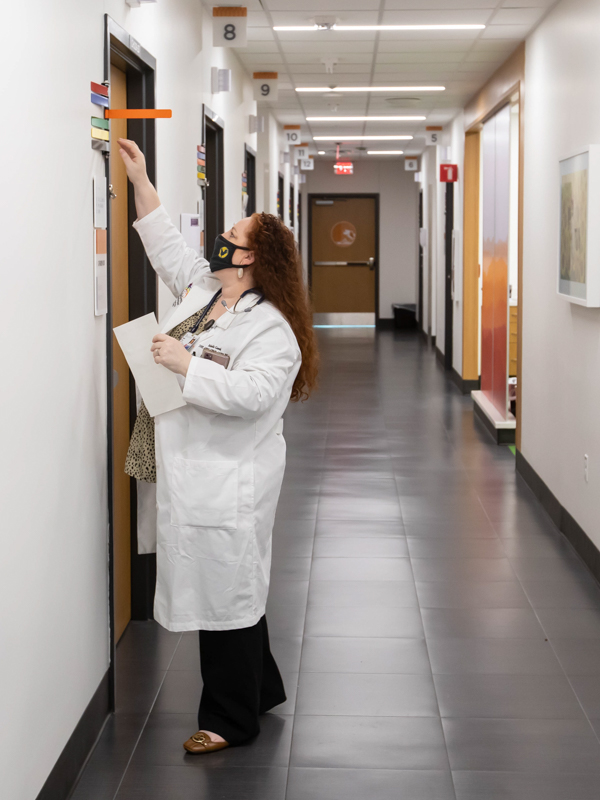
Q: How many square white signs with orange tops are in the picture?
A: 7